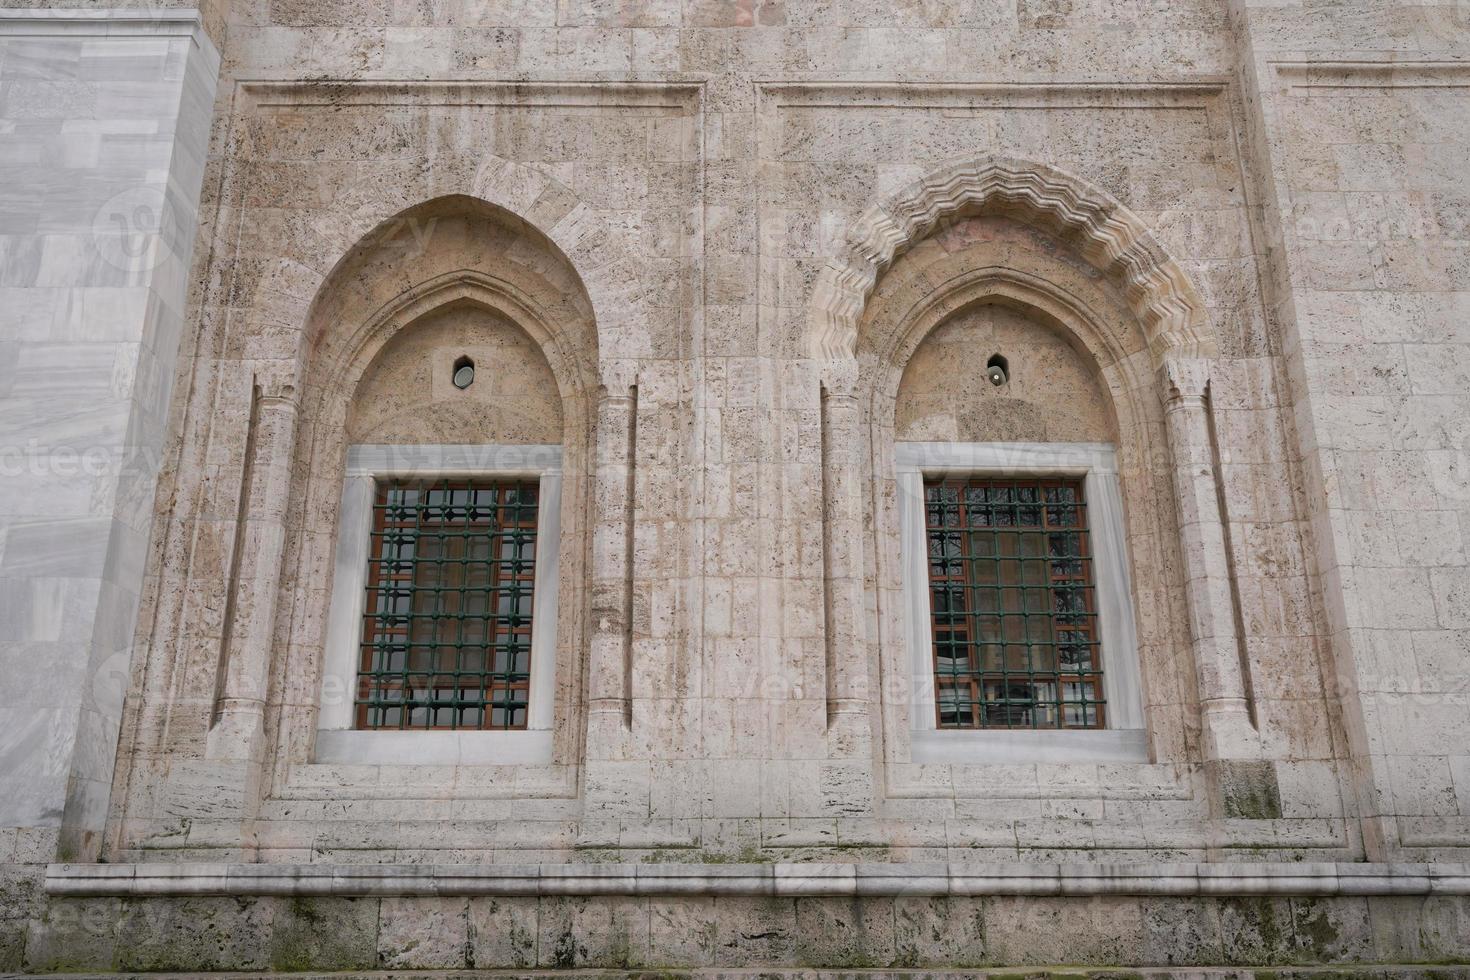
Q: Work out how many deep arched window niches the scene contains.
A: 2